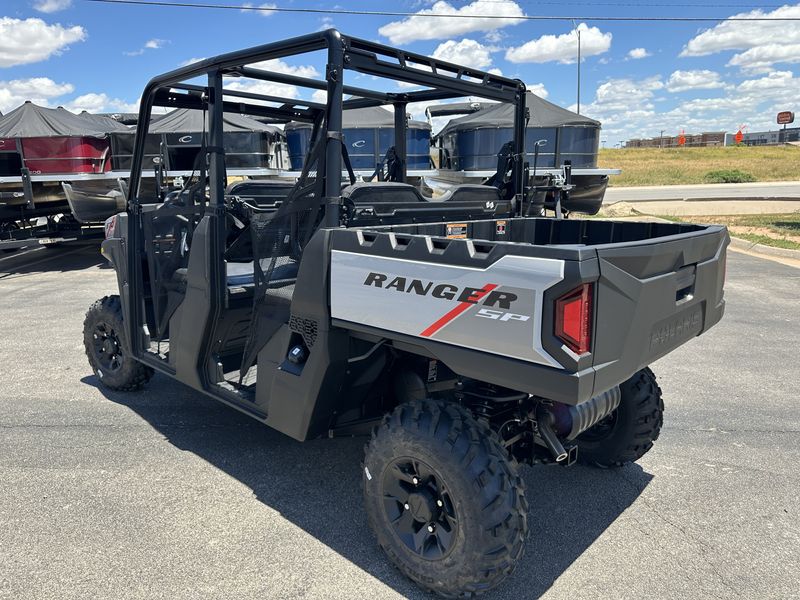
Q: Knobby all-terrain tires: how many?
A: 3